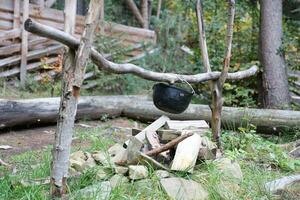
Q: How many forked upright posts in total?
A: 2